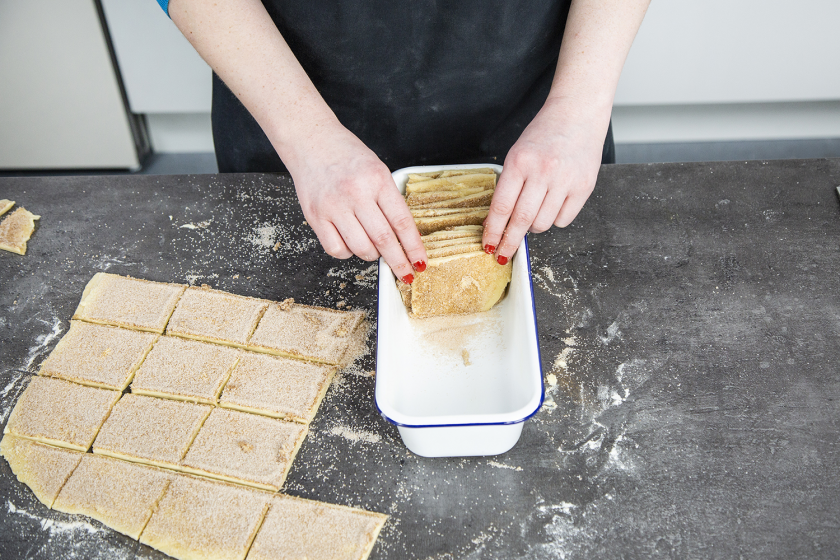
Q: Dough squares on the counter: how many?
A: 13